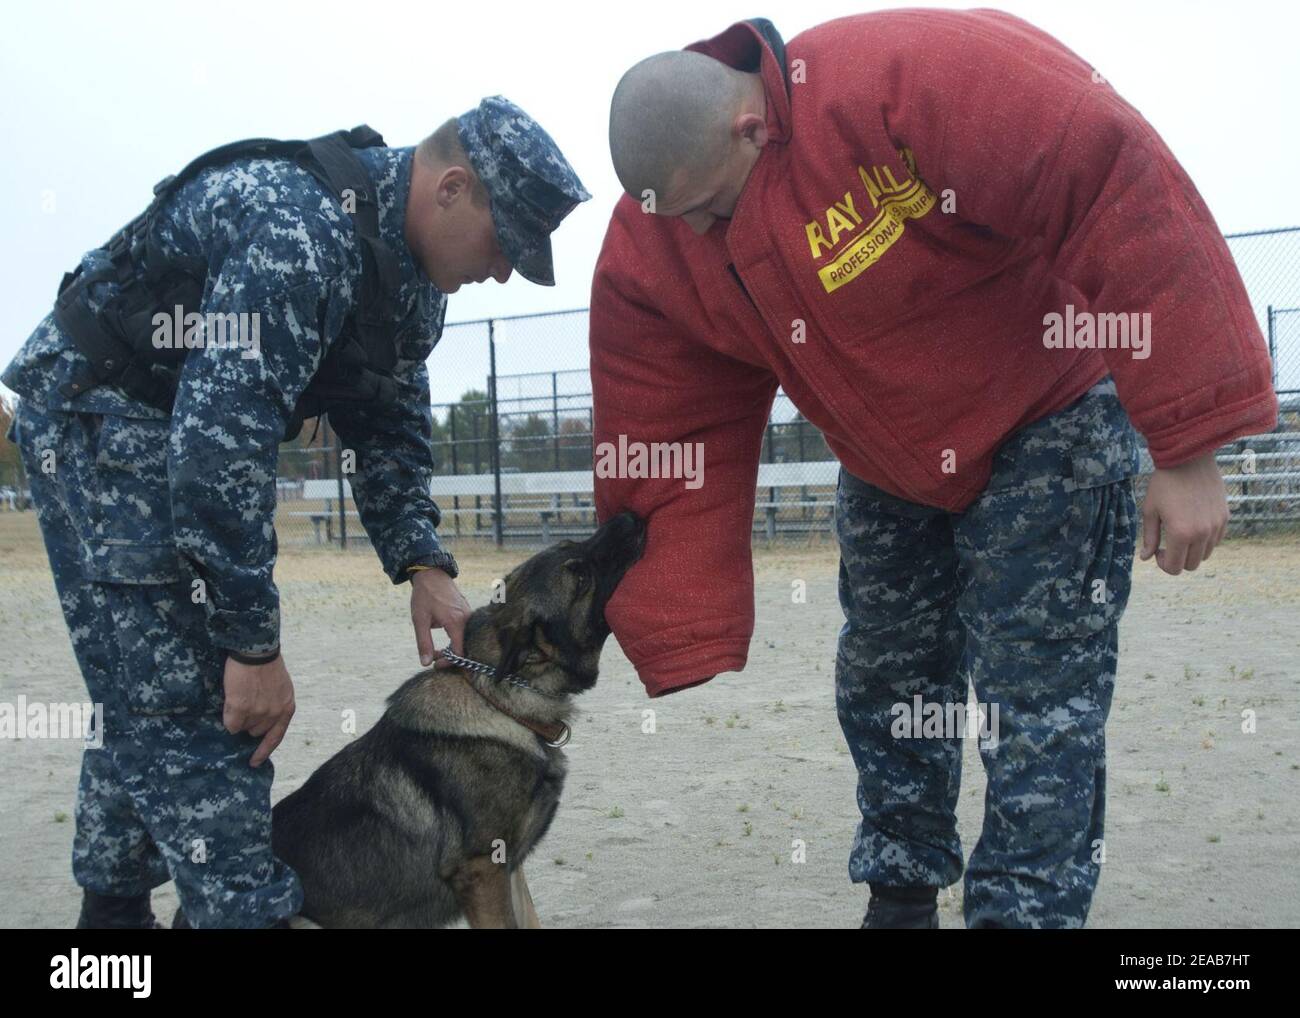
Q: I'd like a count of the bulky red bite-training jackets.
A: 1